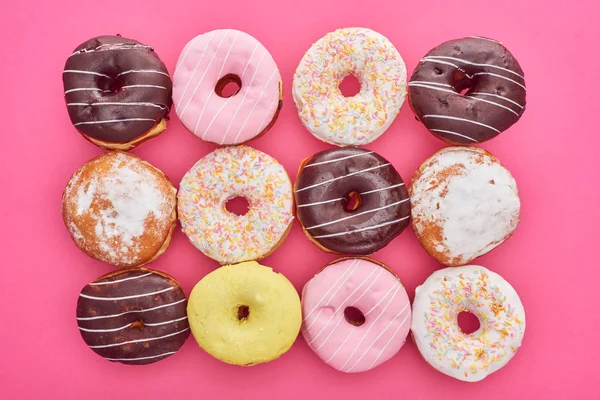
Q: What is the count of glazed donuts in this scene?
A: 10